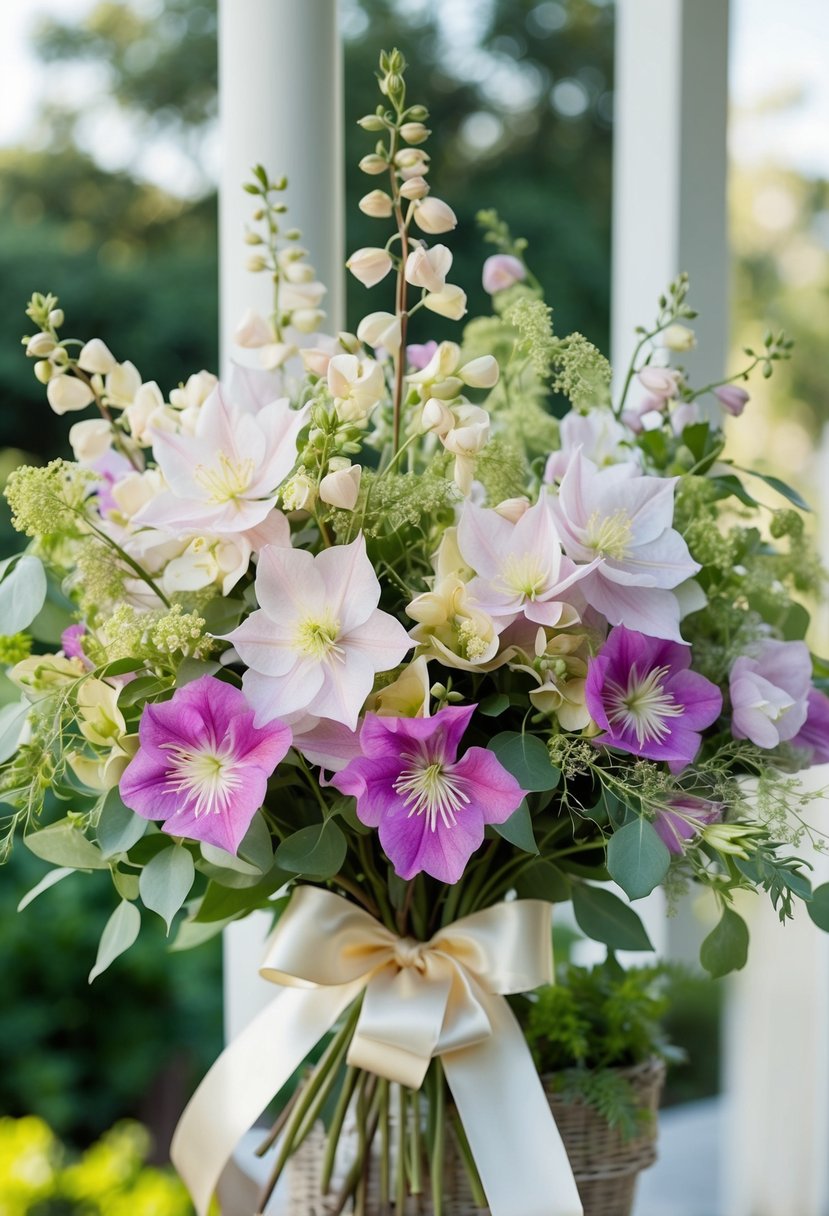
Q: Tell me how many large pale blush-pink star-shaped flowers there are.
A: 4